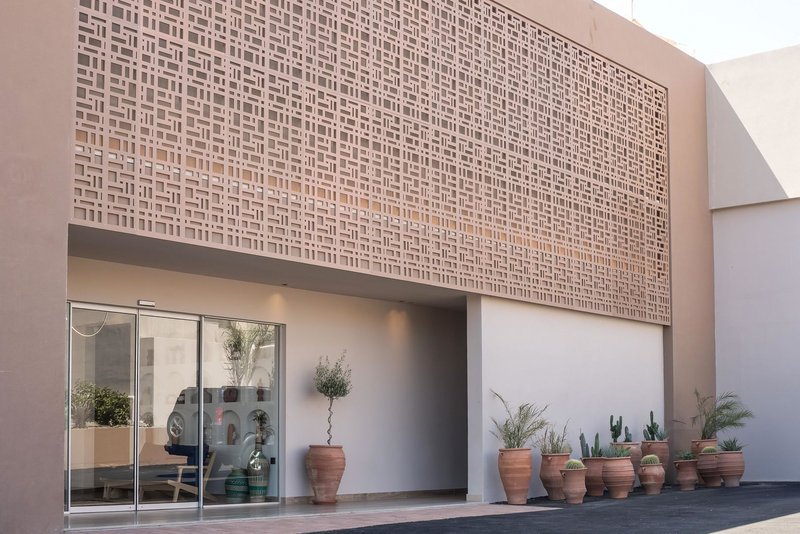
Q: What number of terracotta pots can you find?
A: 13